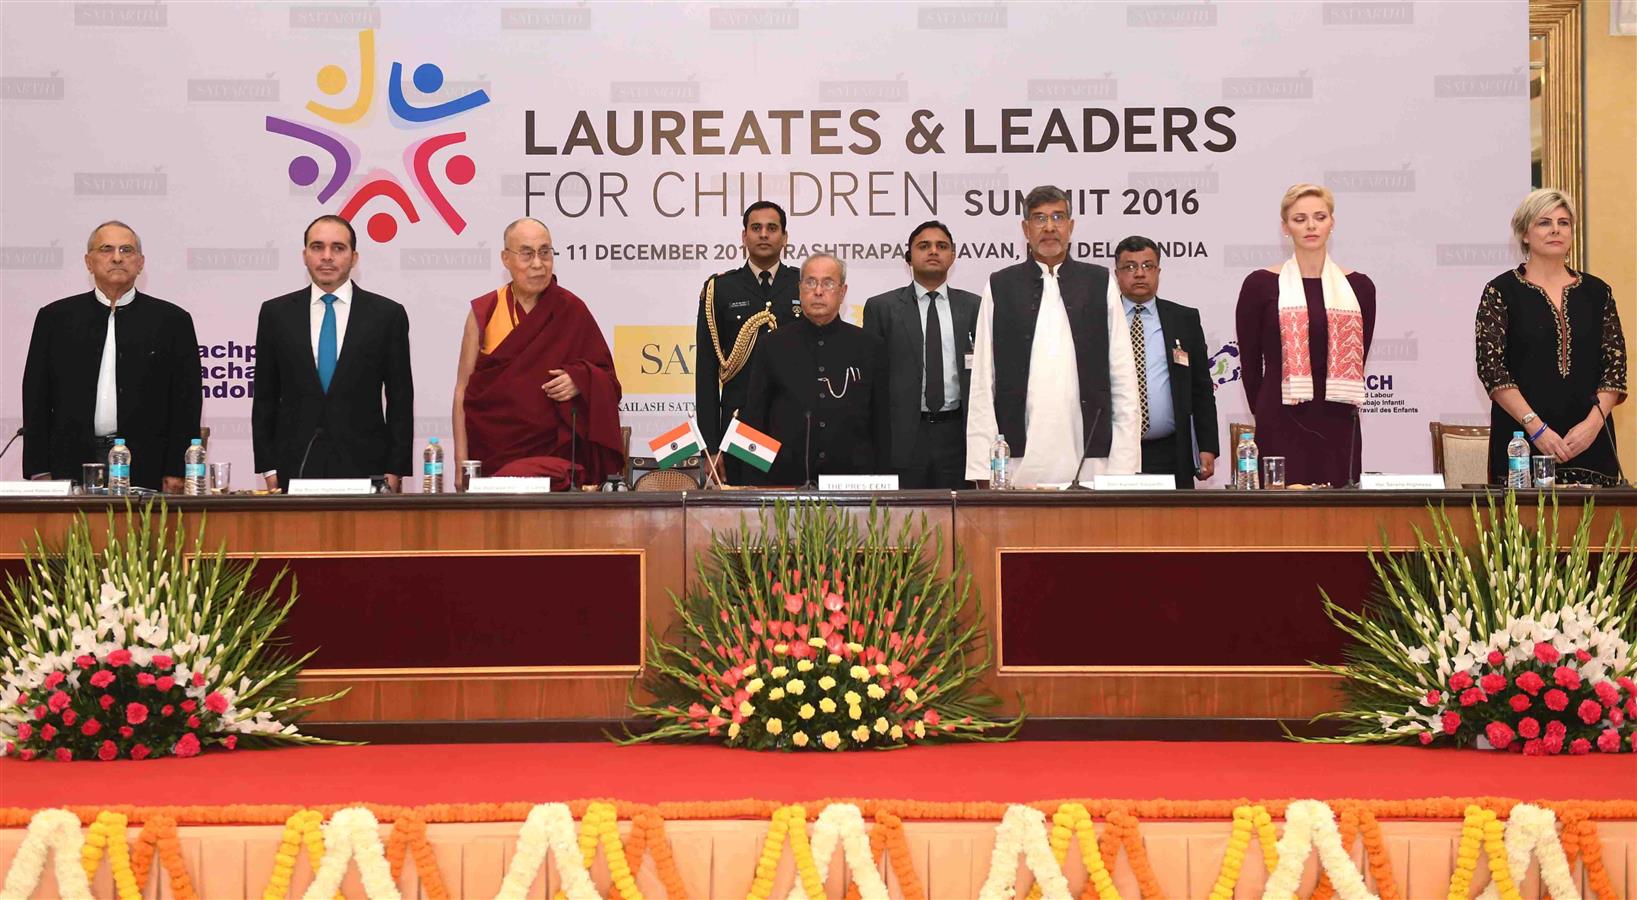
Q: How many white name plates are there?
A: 6